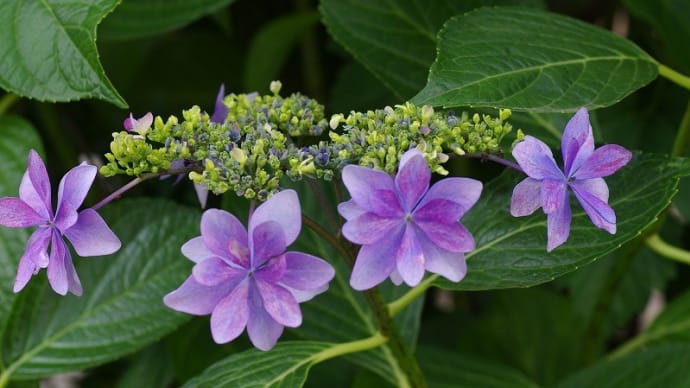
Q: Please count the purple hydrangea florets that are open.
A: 4